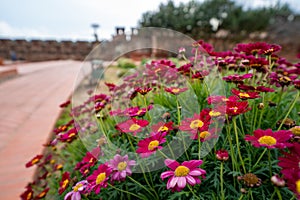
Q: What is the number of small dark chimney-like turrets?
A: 2